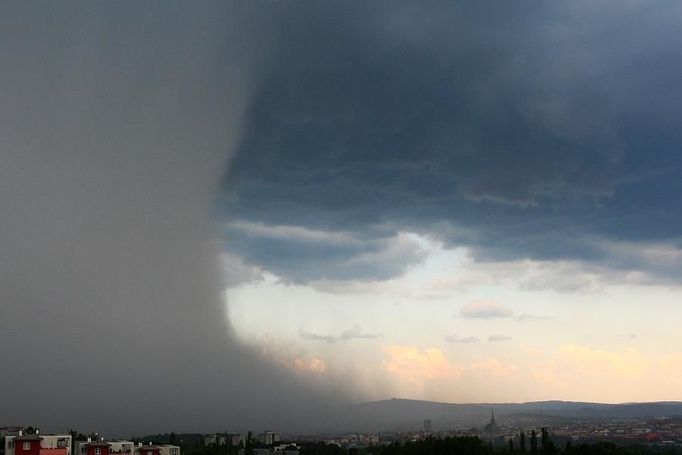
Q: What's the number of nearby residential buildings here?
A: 3